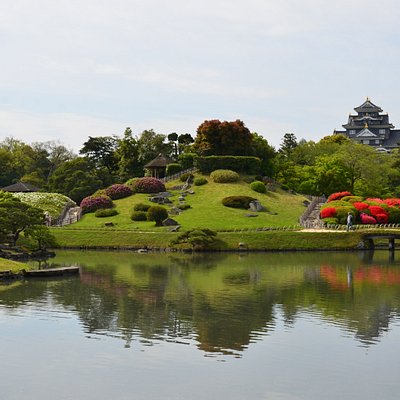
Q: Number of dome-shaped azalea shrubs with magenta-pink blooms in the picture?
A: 3